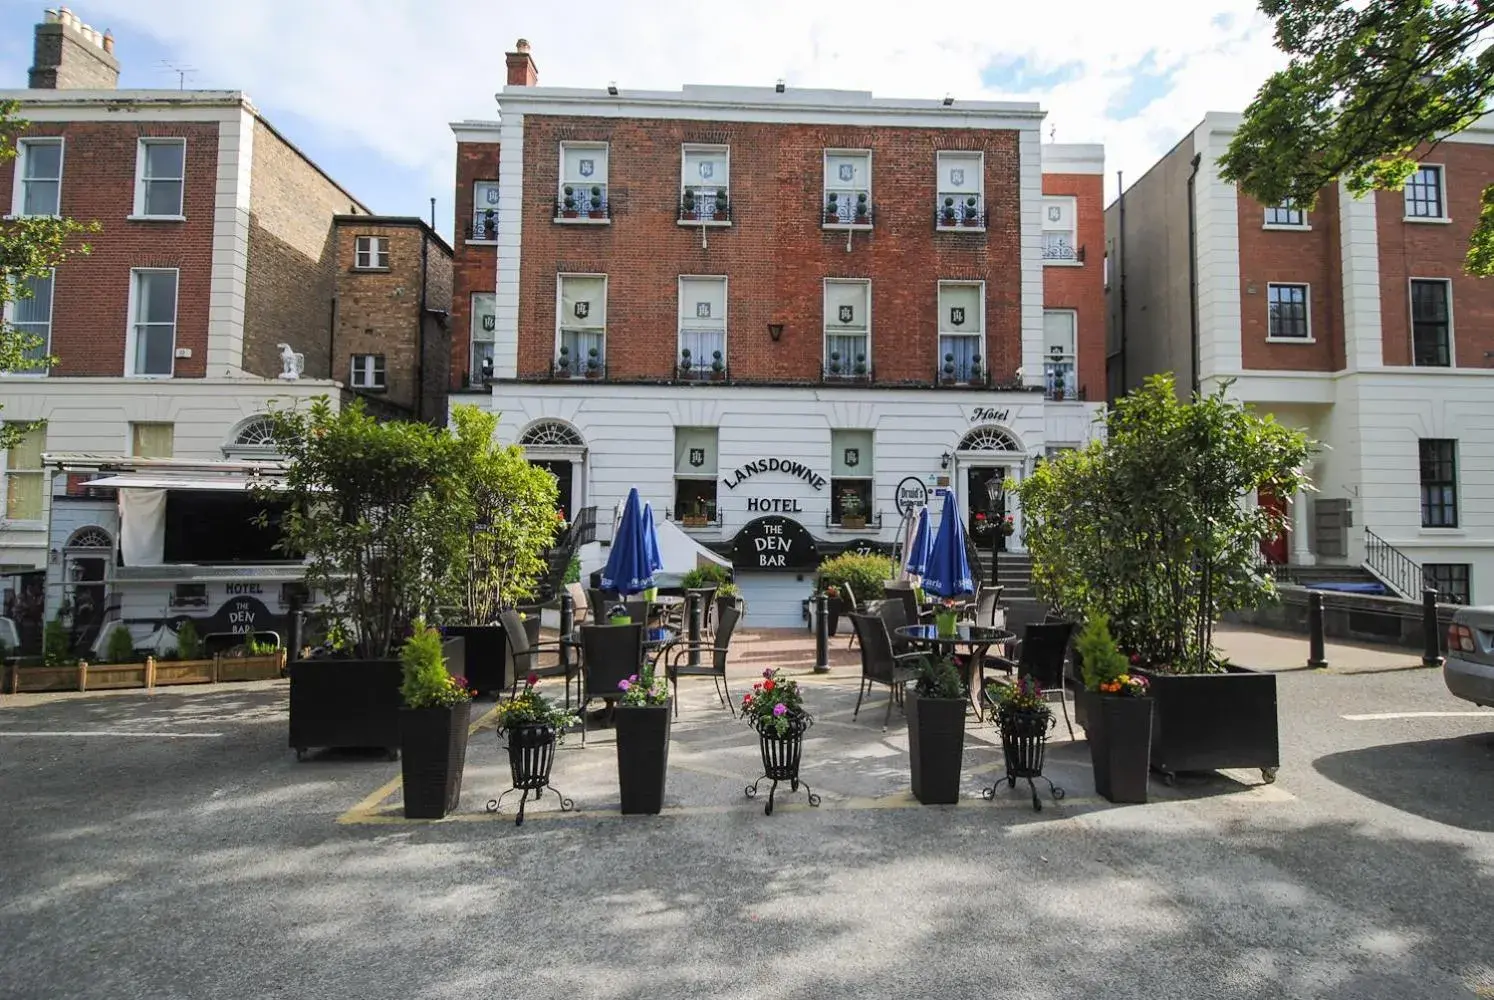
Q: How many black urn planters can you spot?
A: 3